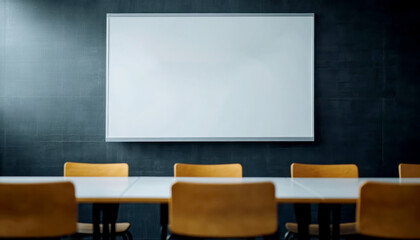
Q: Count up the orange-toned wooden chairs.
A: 7